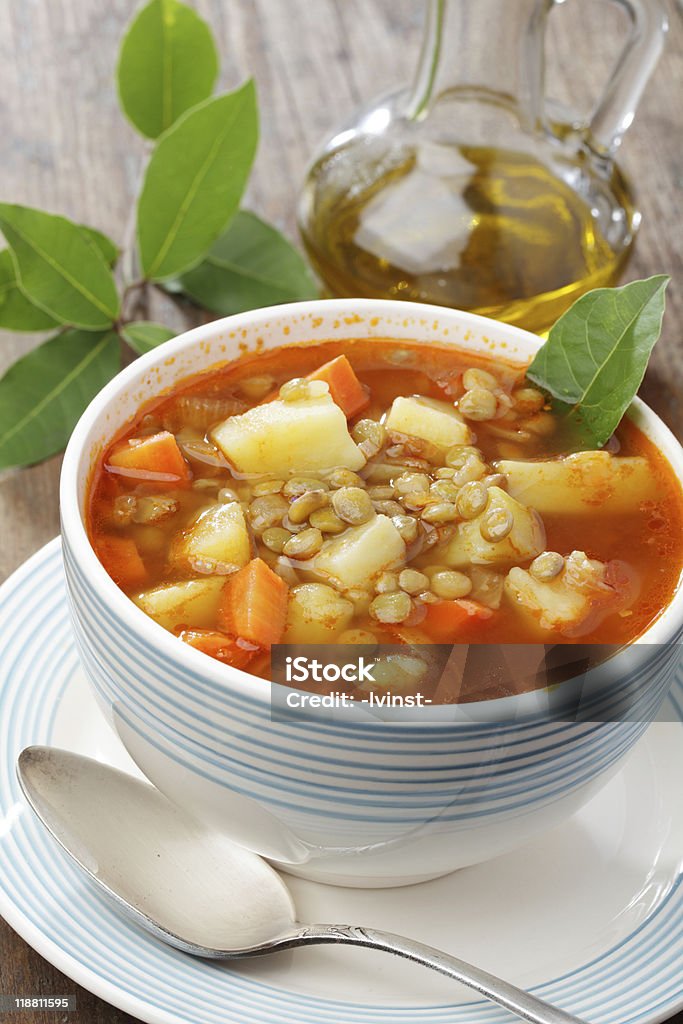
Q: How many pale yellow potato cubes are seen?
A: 9